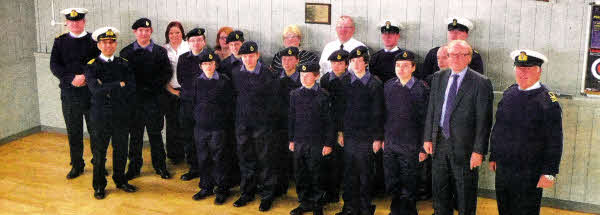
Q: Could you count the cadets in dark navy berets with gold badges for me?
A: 10